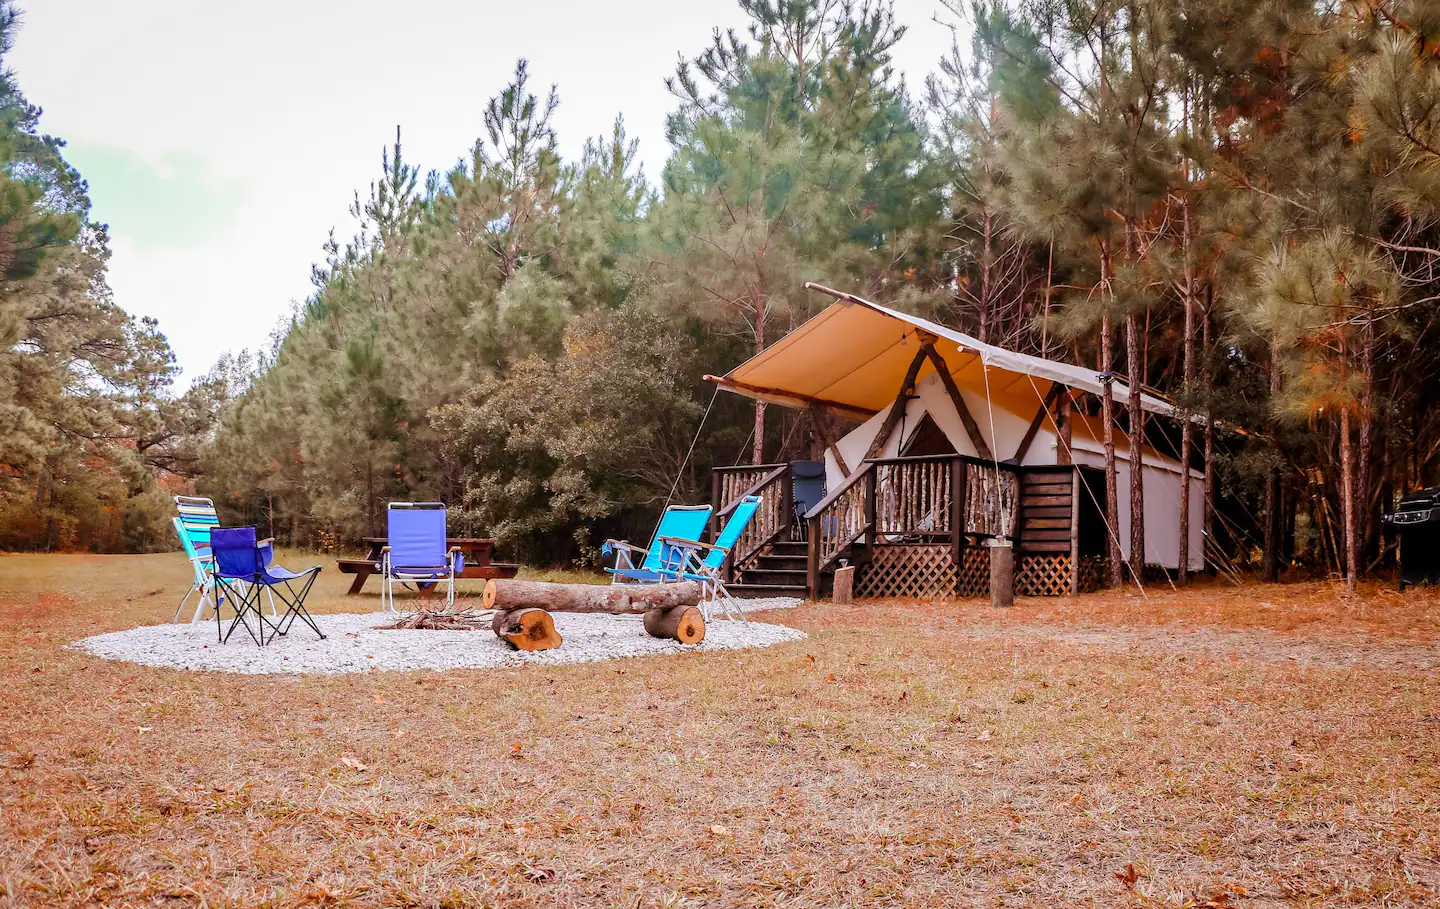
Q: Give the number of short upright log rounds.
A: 2